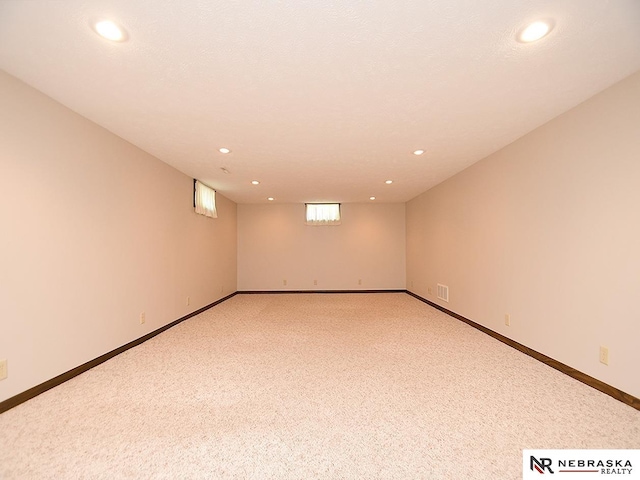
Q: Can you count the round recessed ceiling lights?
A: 8